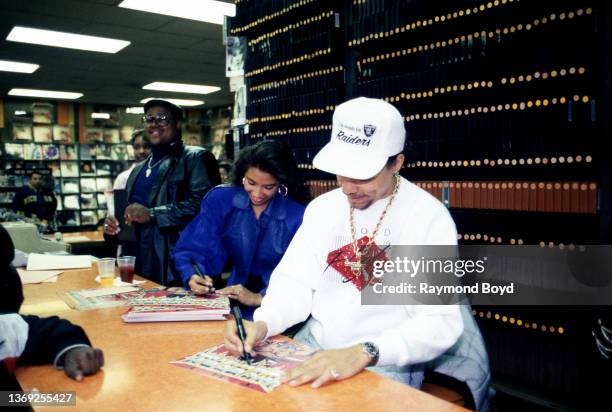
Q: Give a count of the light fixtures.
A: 6